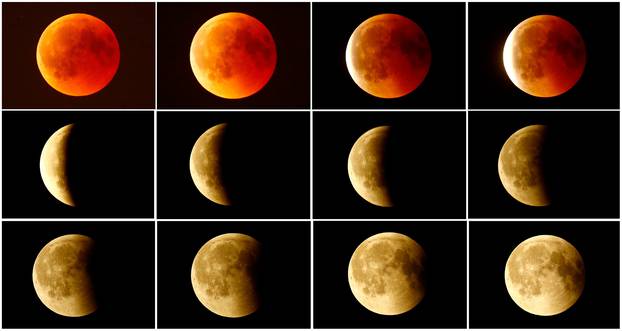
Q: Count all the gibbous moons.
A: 3